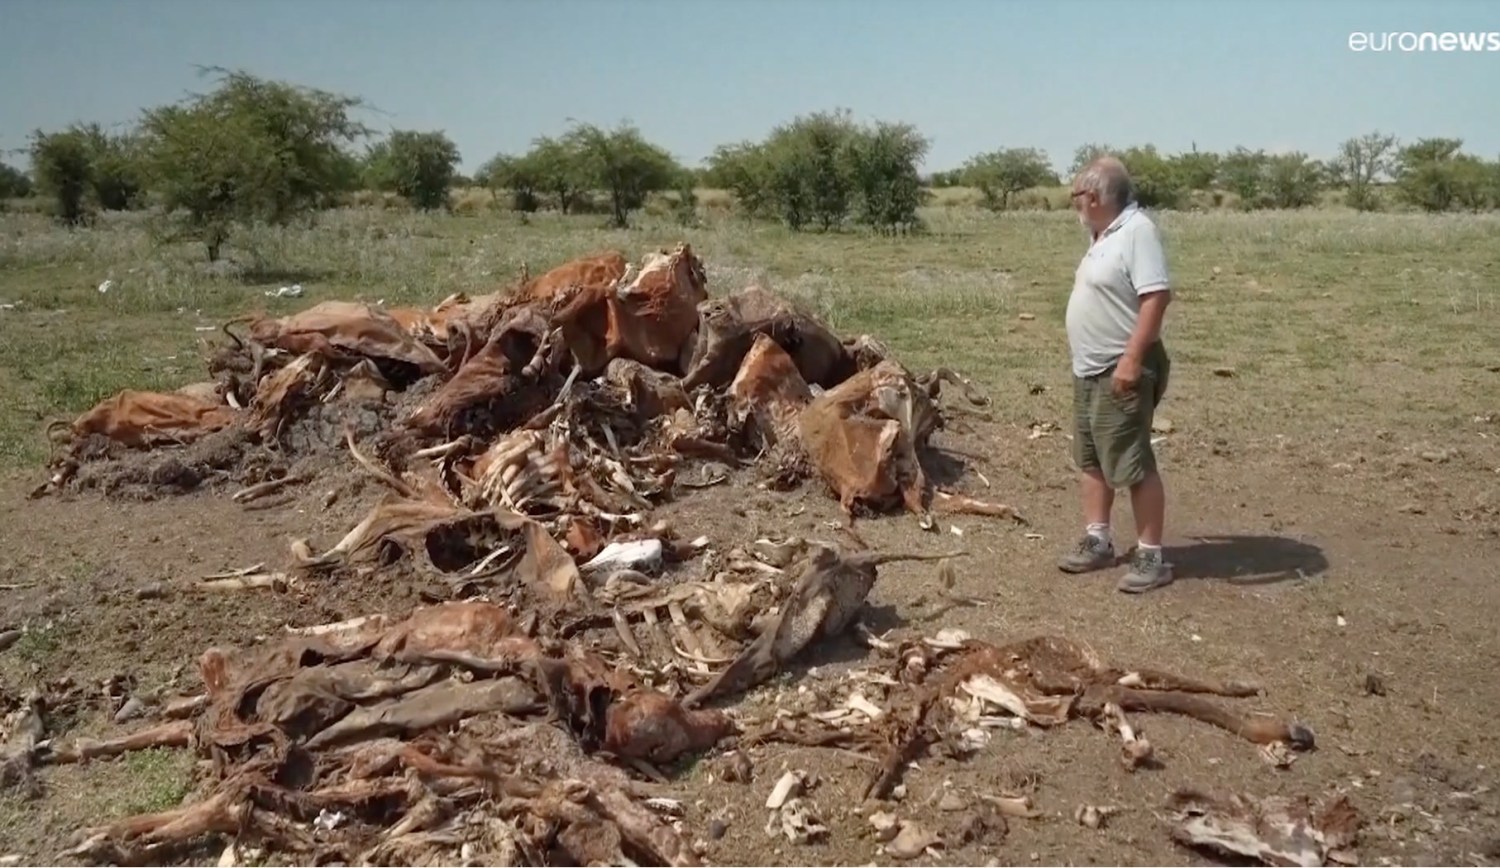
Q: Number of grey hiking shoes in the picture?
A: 2